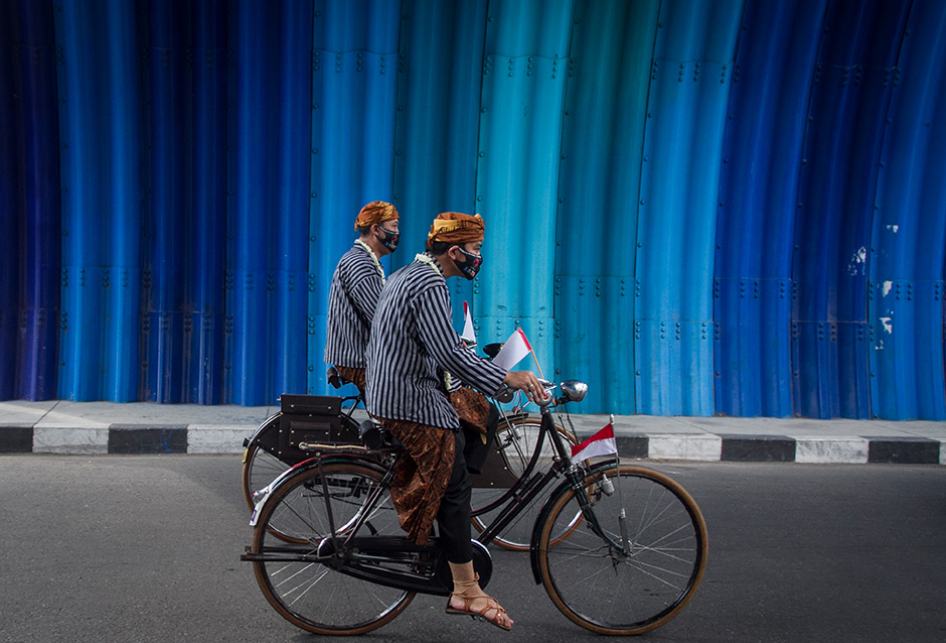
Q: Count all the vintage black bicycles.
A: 2